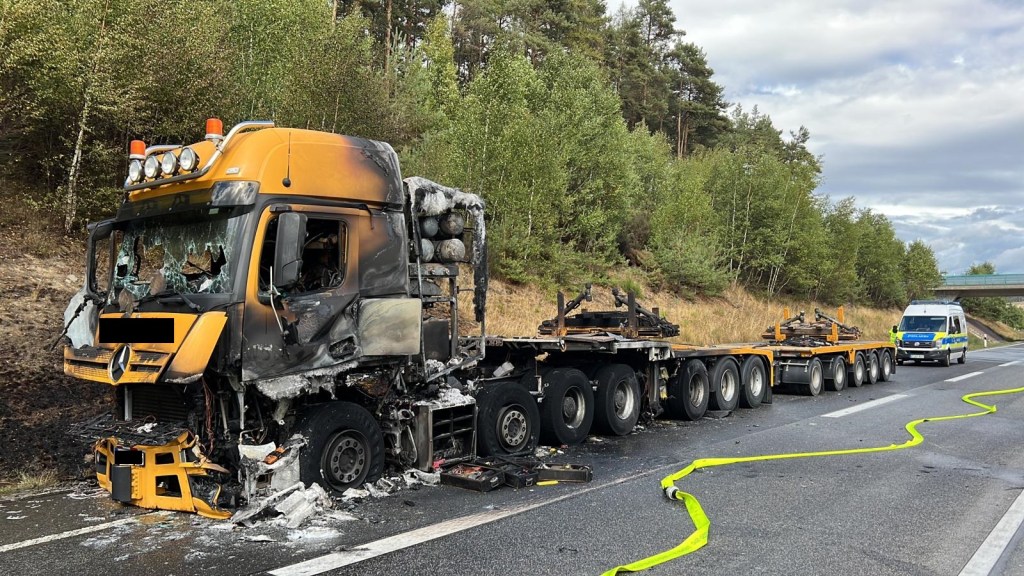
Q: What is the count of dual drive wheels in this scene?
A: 2